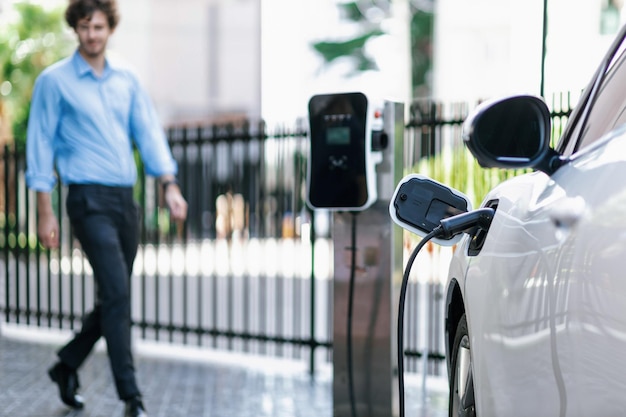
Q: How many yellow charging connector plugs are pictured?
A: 0